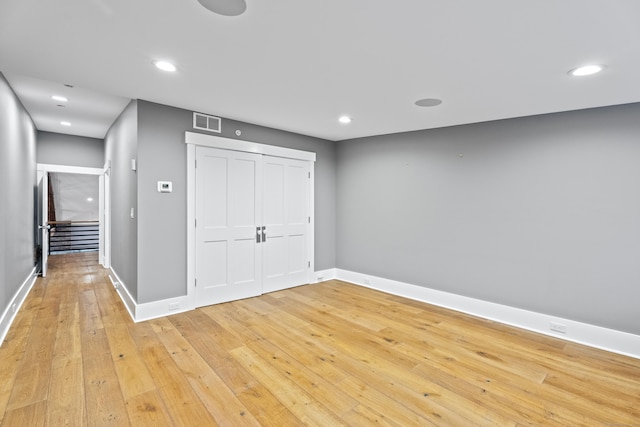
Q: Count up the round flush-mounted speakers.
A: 2